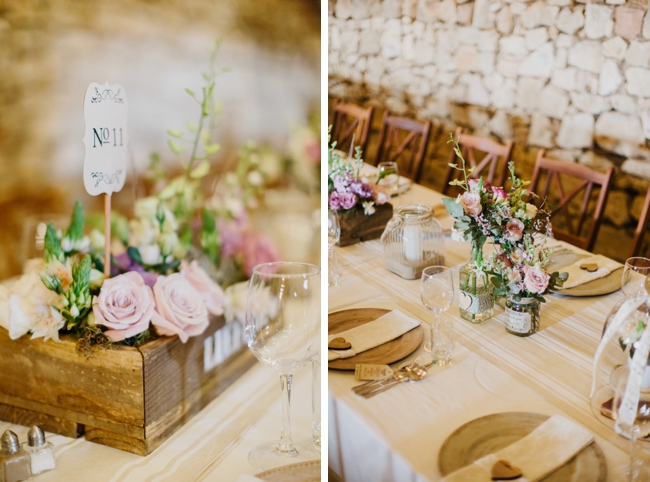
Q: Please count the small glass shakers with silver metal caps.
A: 2